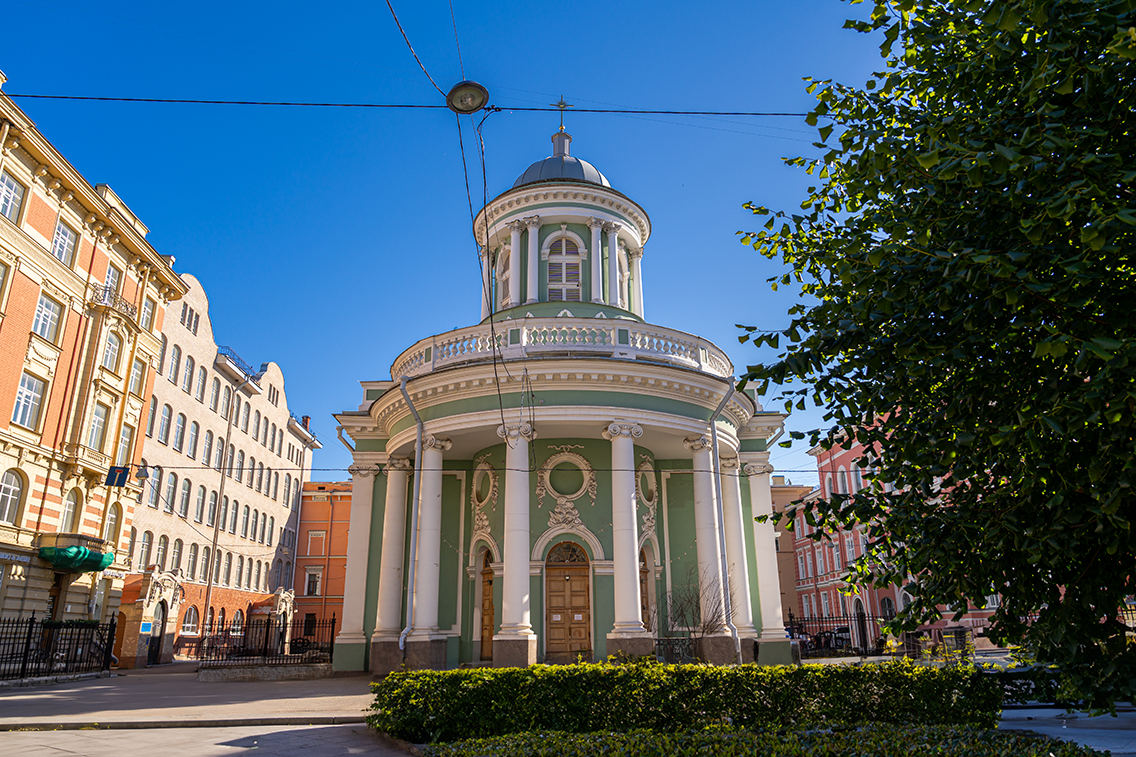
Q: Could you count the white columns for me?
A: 14